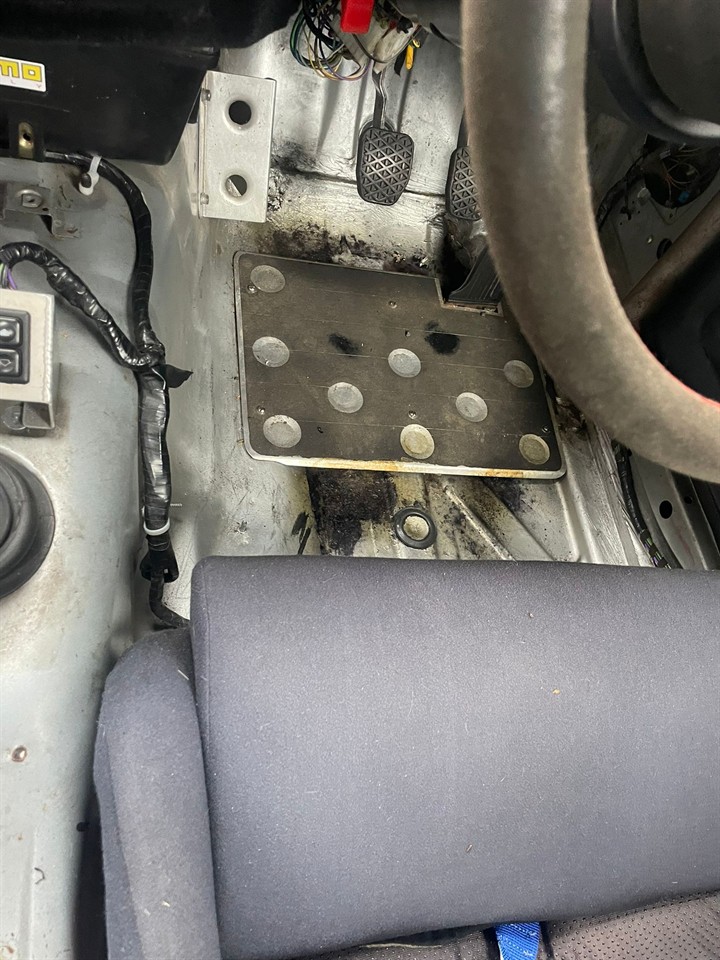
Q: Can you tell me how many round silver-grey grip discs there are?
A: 9